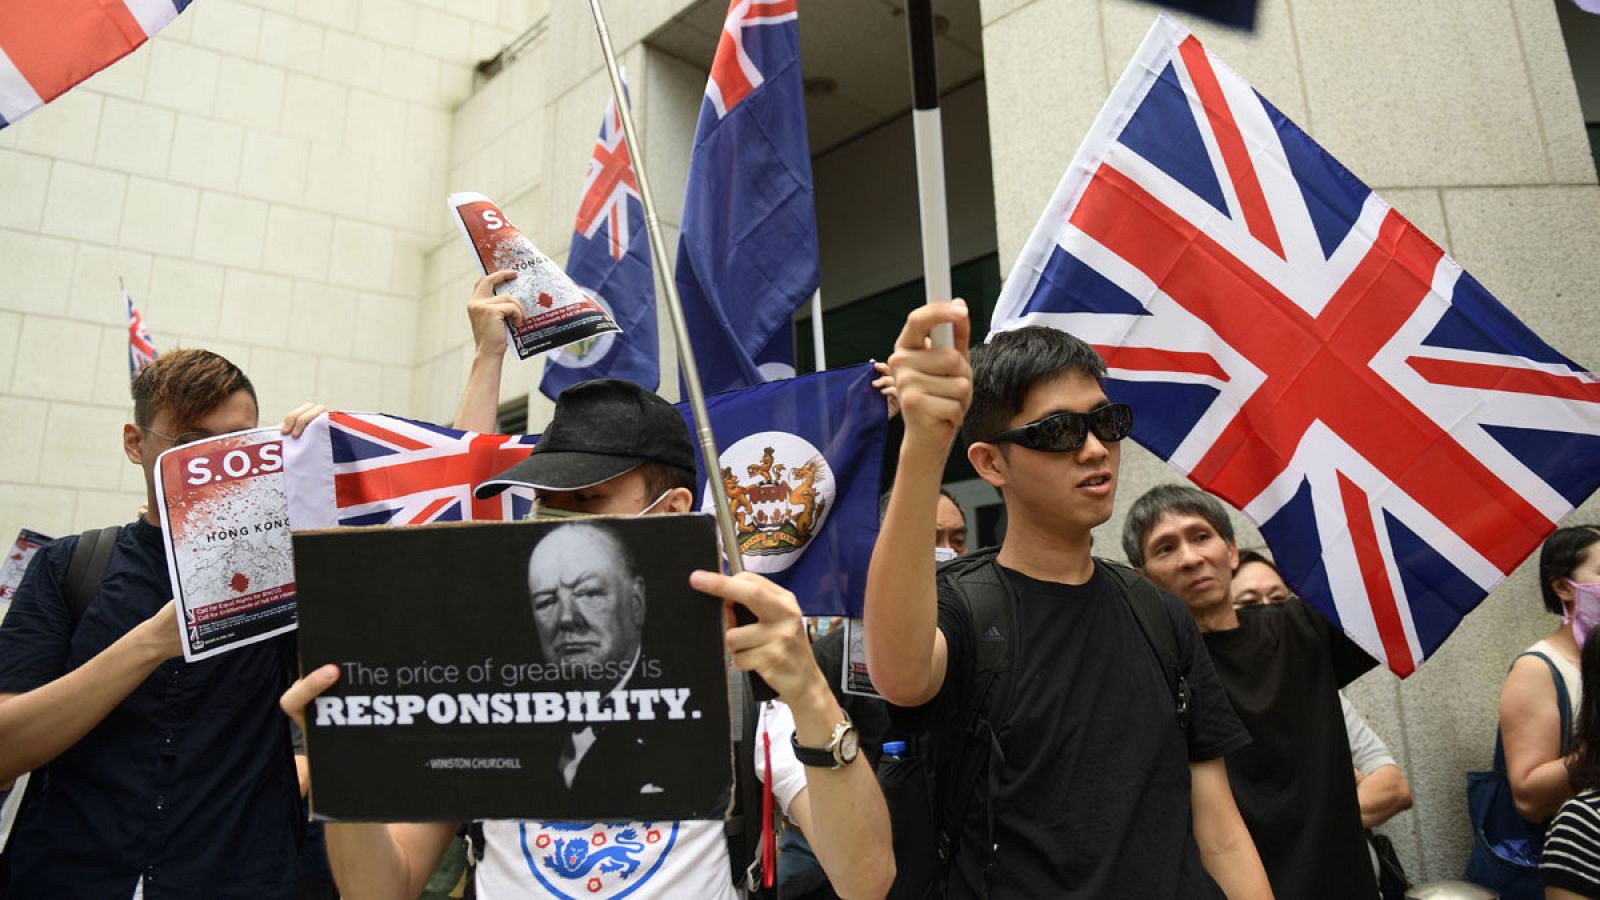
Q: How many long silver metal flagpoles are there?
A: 1